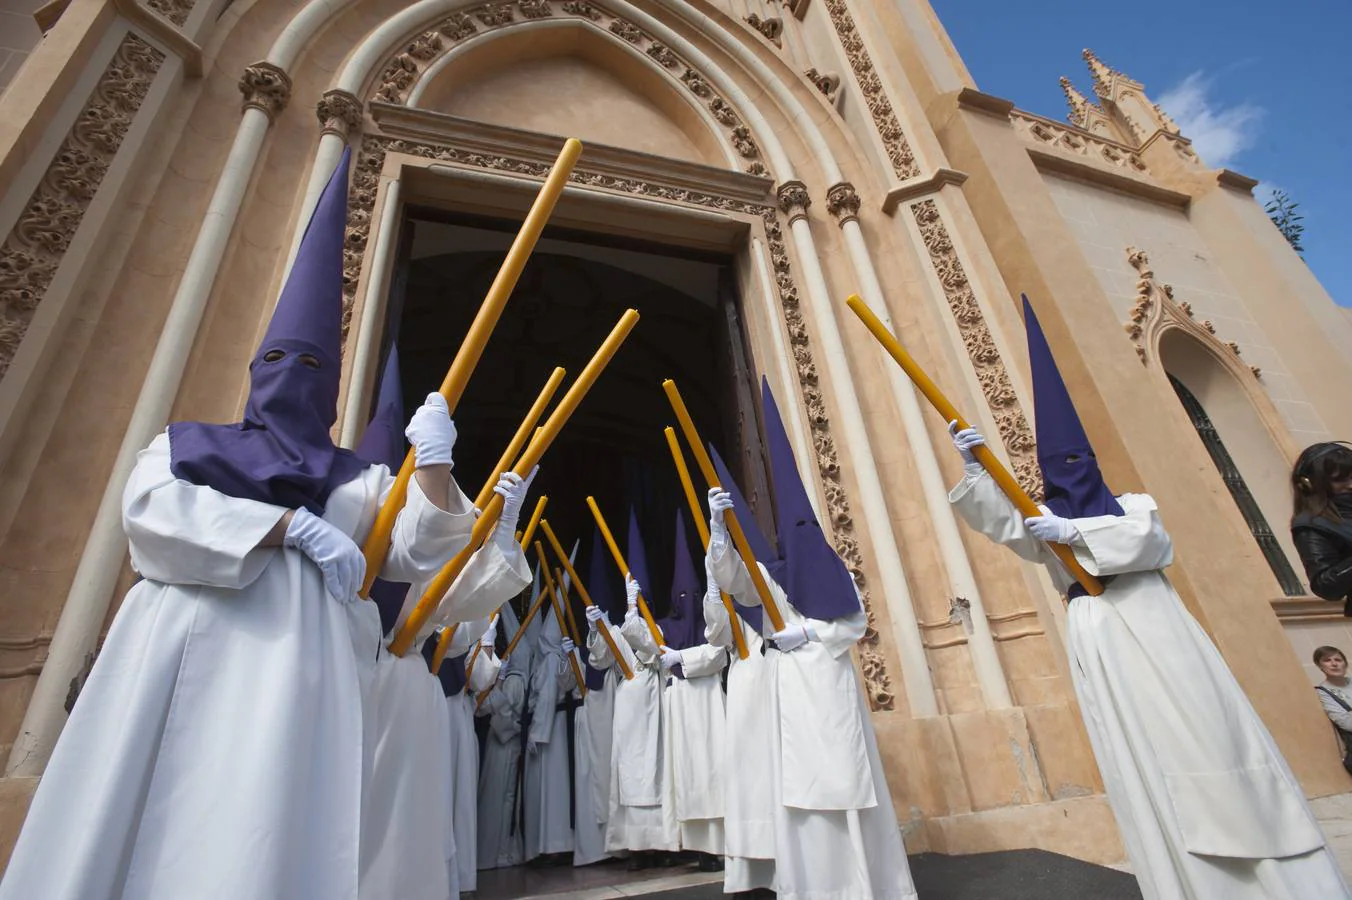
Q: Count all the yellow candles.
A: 14